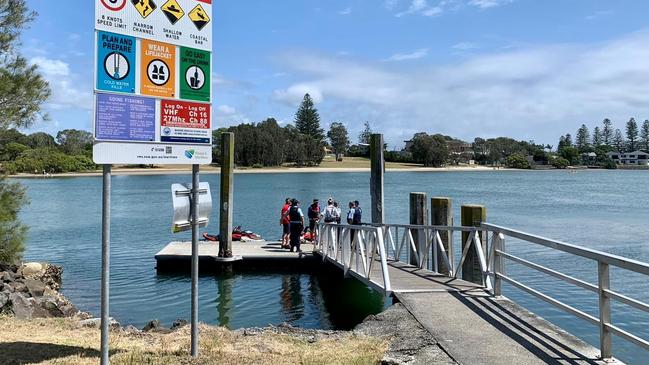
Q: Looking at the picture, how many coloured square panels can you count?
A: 5